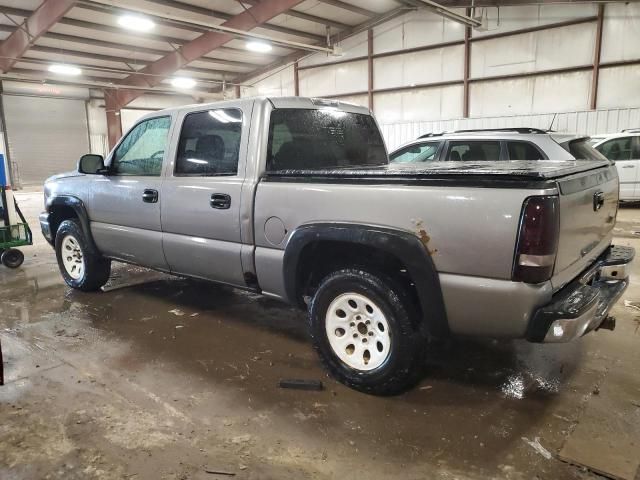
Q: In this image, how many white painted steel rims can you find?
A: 2